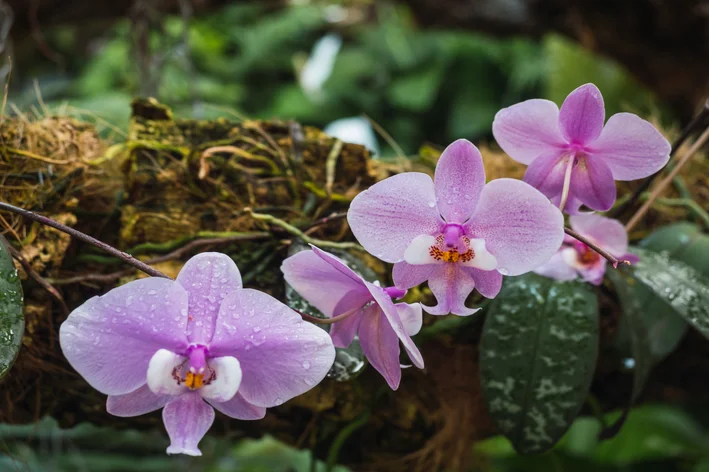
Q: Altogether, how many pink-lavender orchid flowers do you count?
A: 5